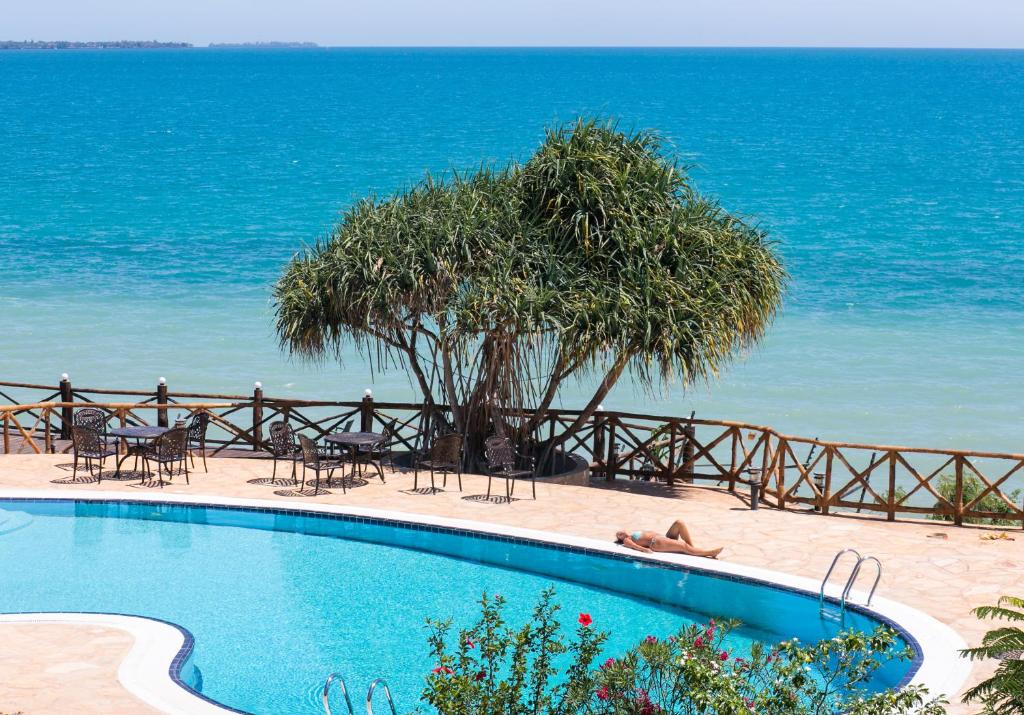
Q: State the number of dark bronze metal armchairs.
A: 9